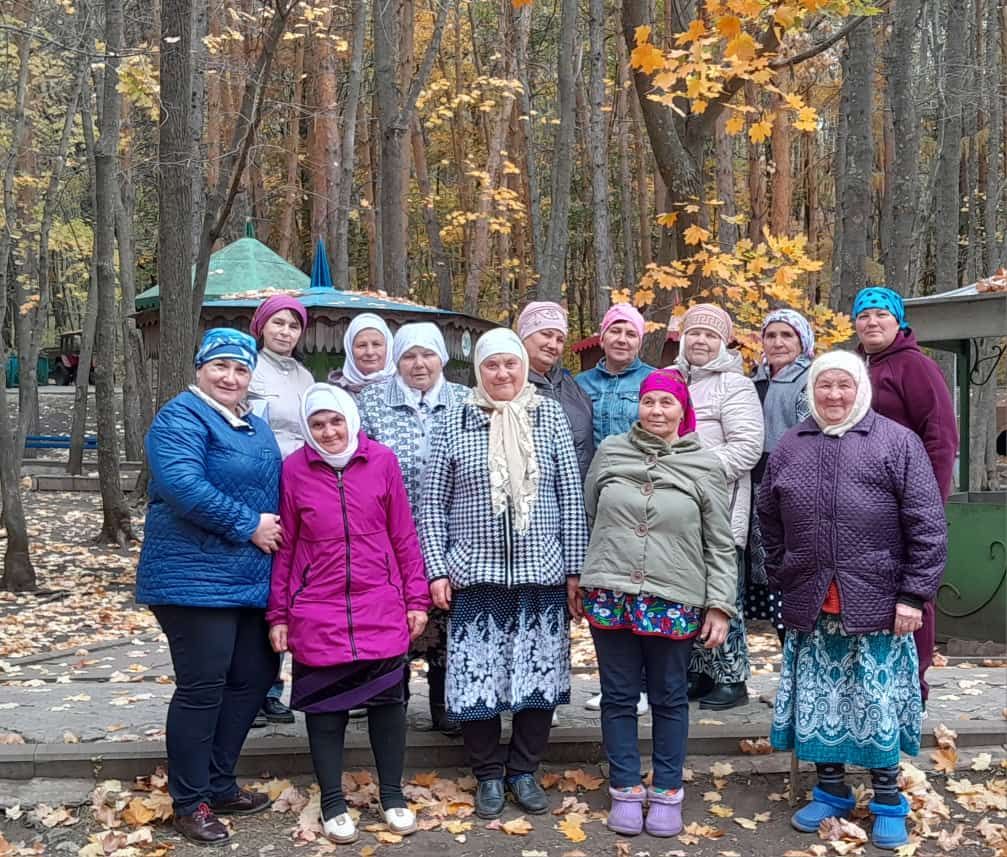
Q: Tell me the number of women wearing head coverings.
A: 13